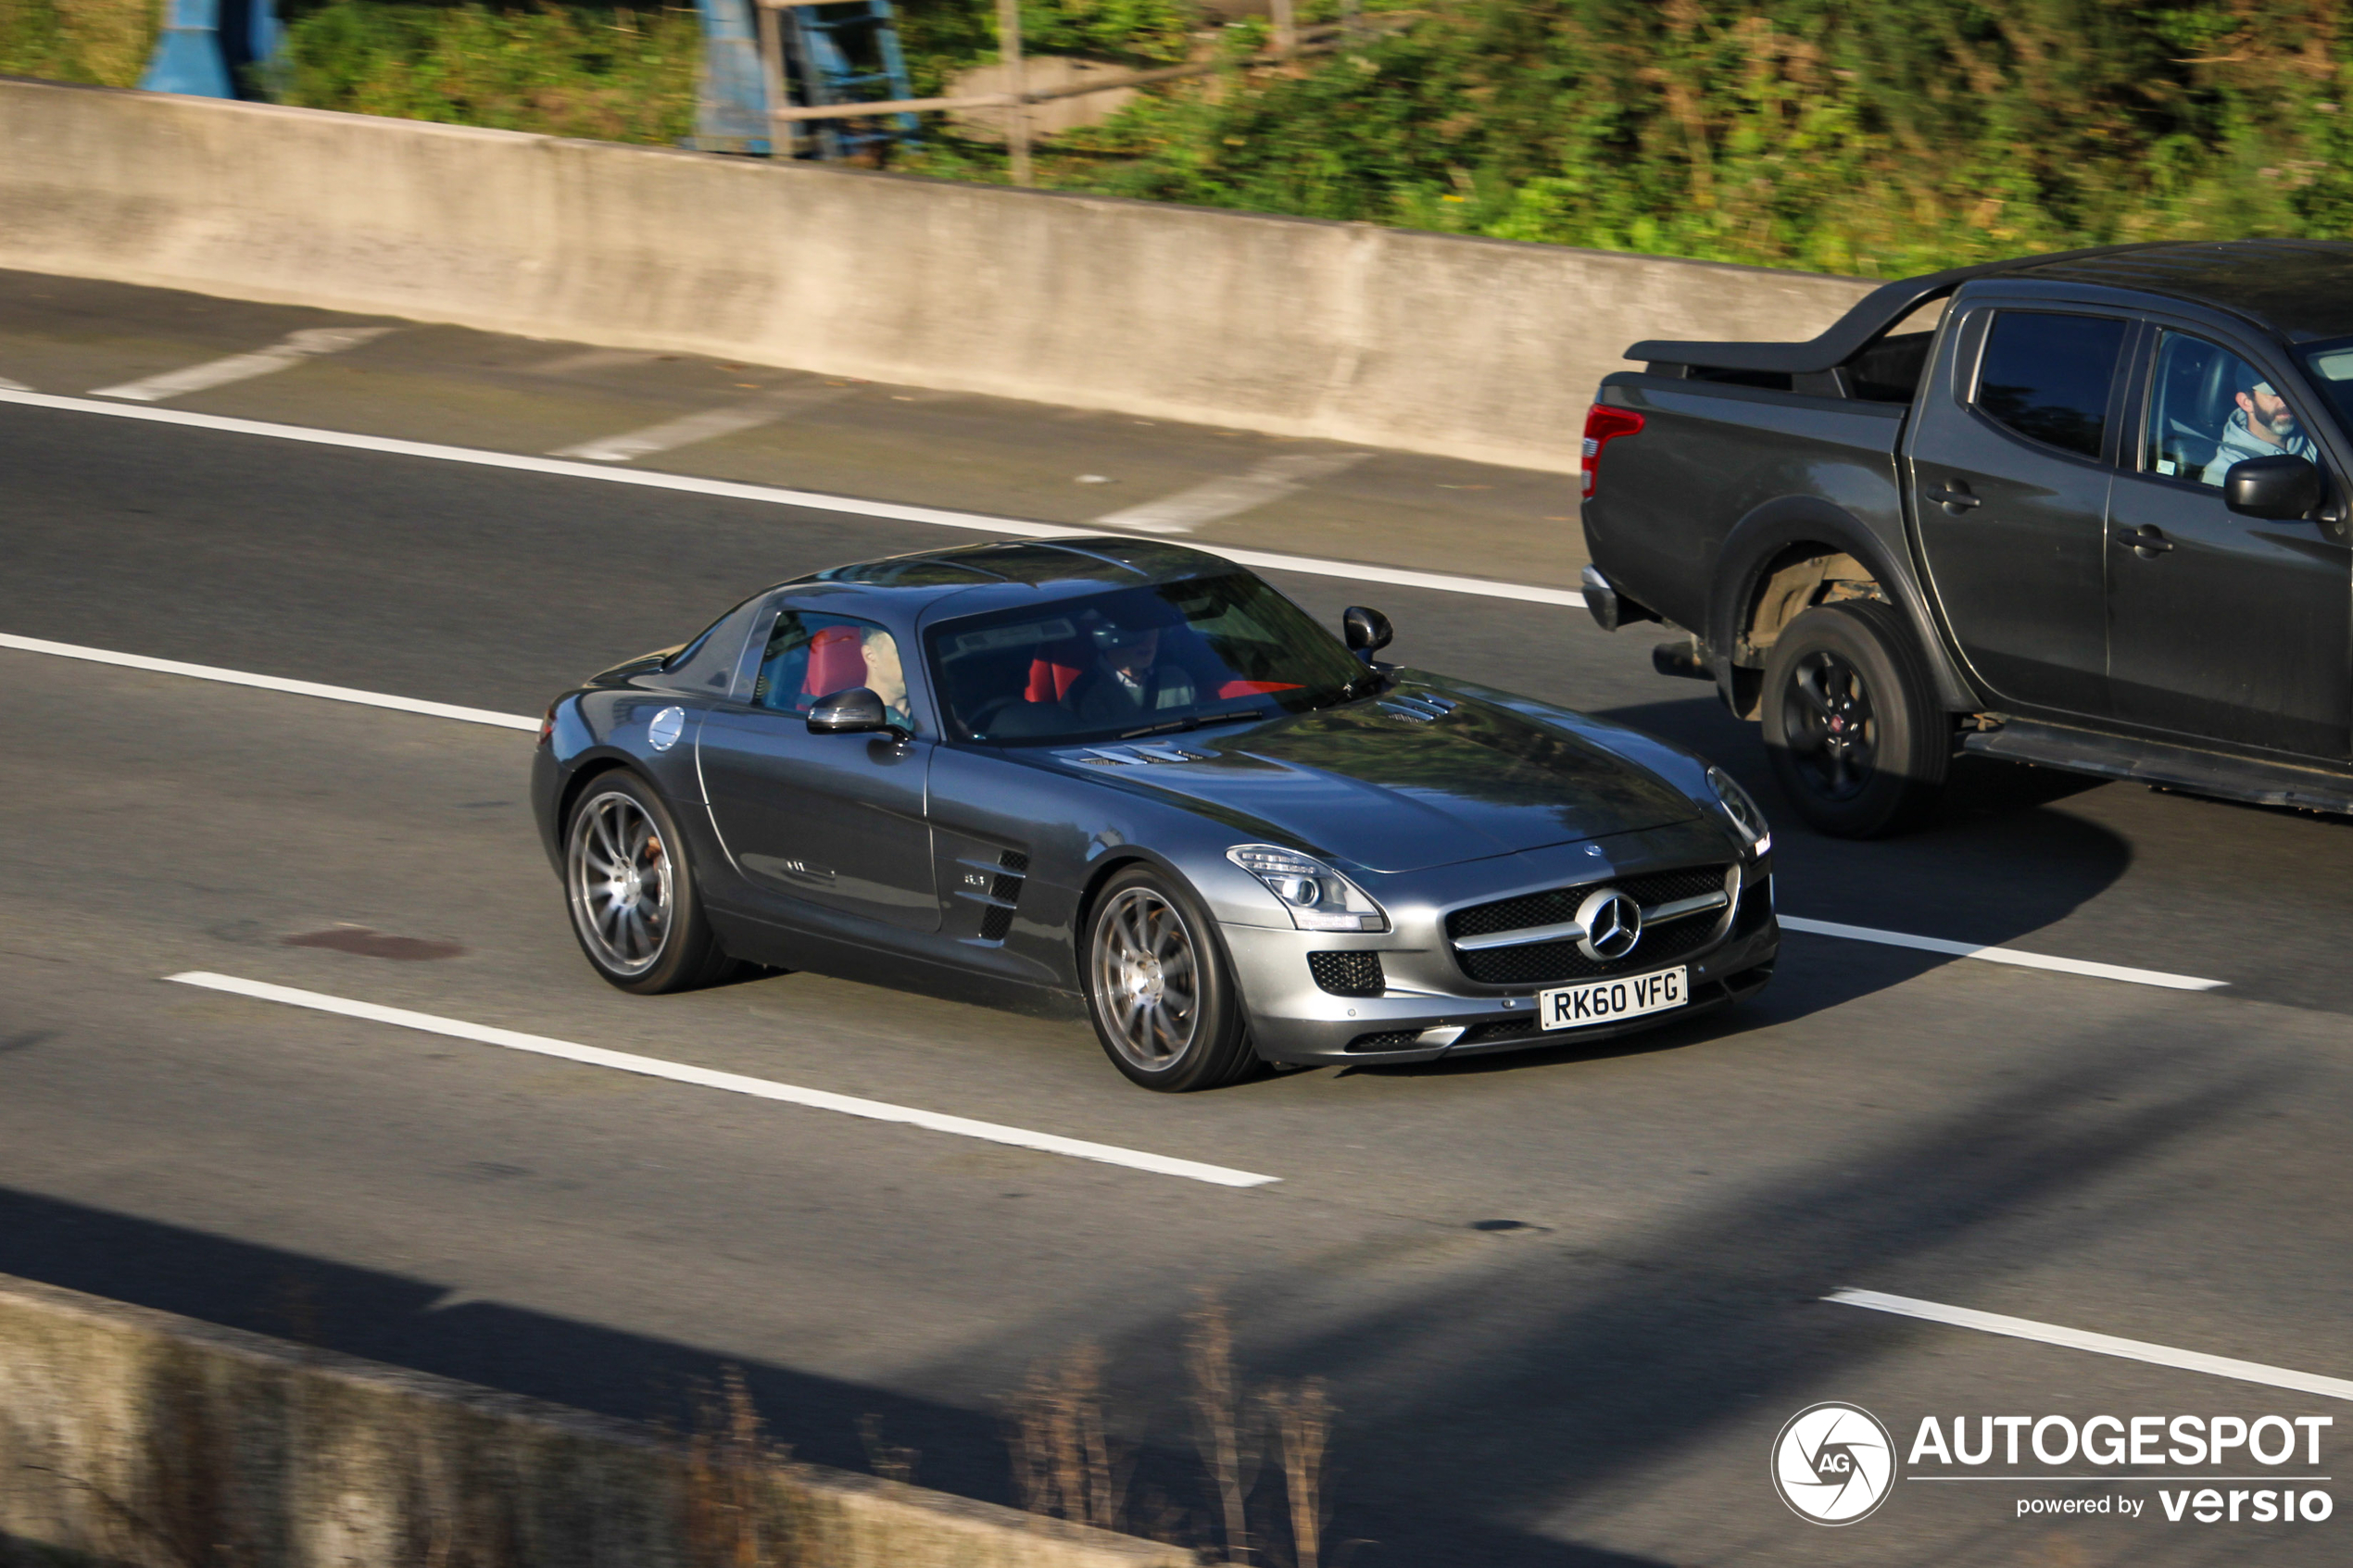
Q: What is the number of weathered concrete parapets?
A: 2